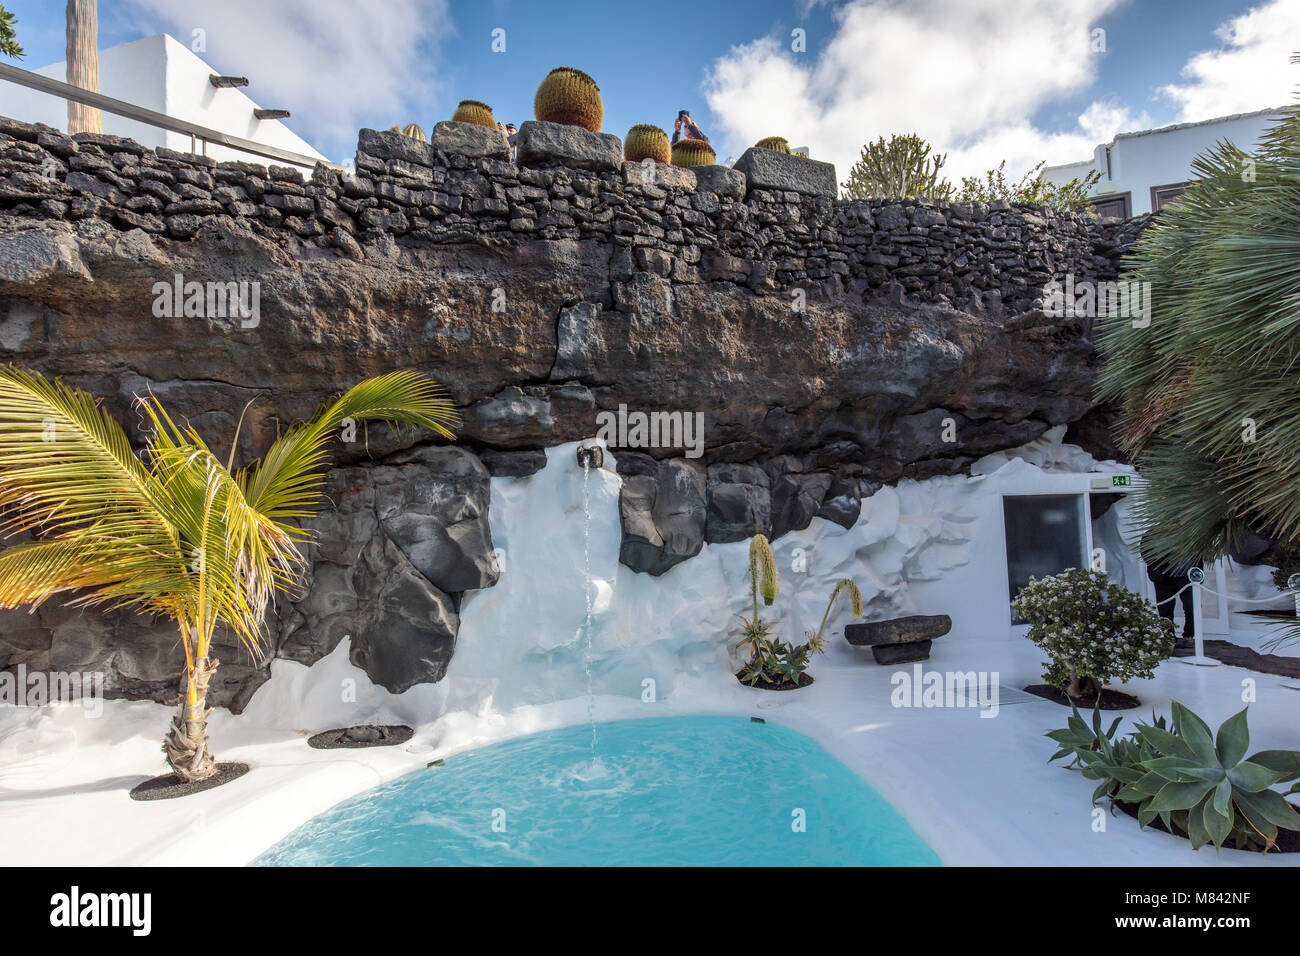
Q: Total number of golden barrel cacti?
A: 5